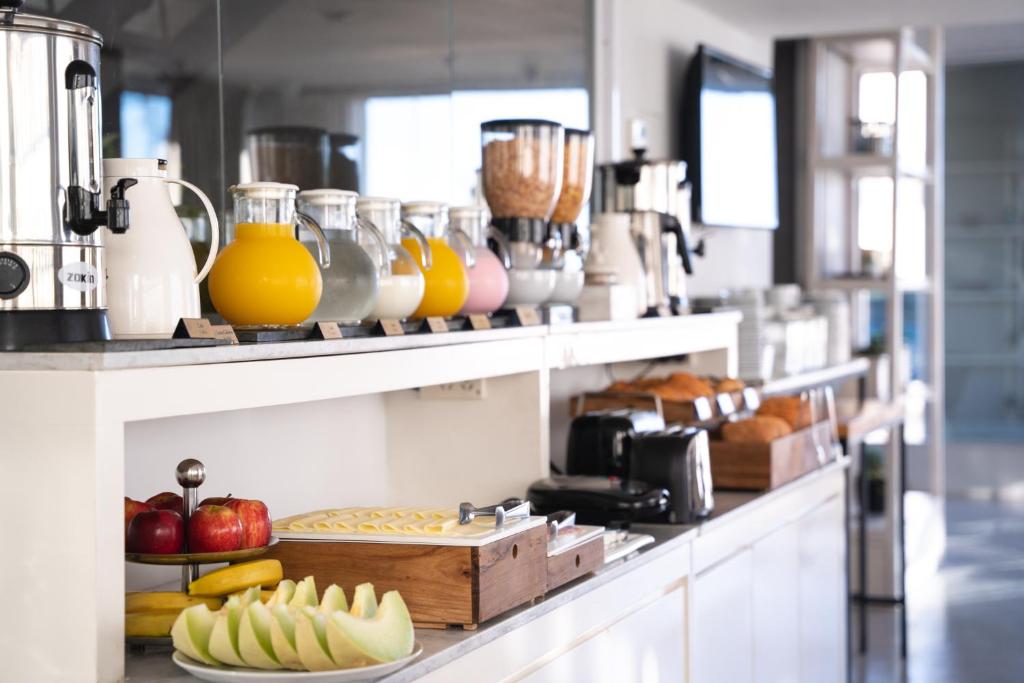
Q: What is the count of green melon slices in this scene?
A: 6